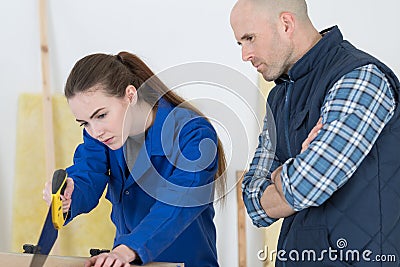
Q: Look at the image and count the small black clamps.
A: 2